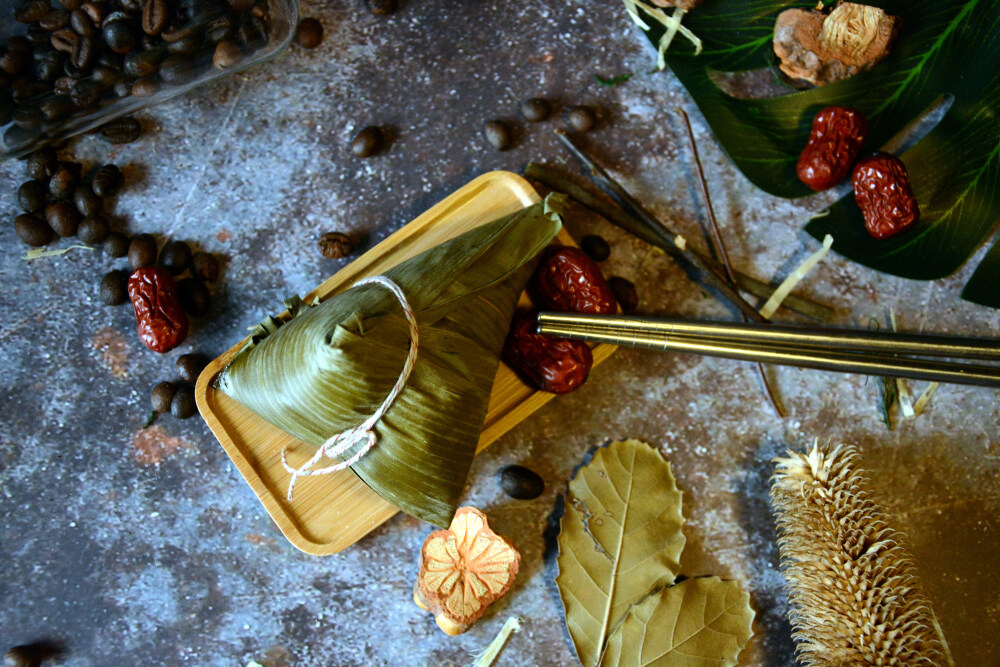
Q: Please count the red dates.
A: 5